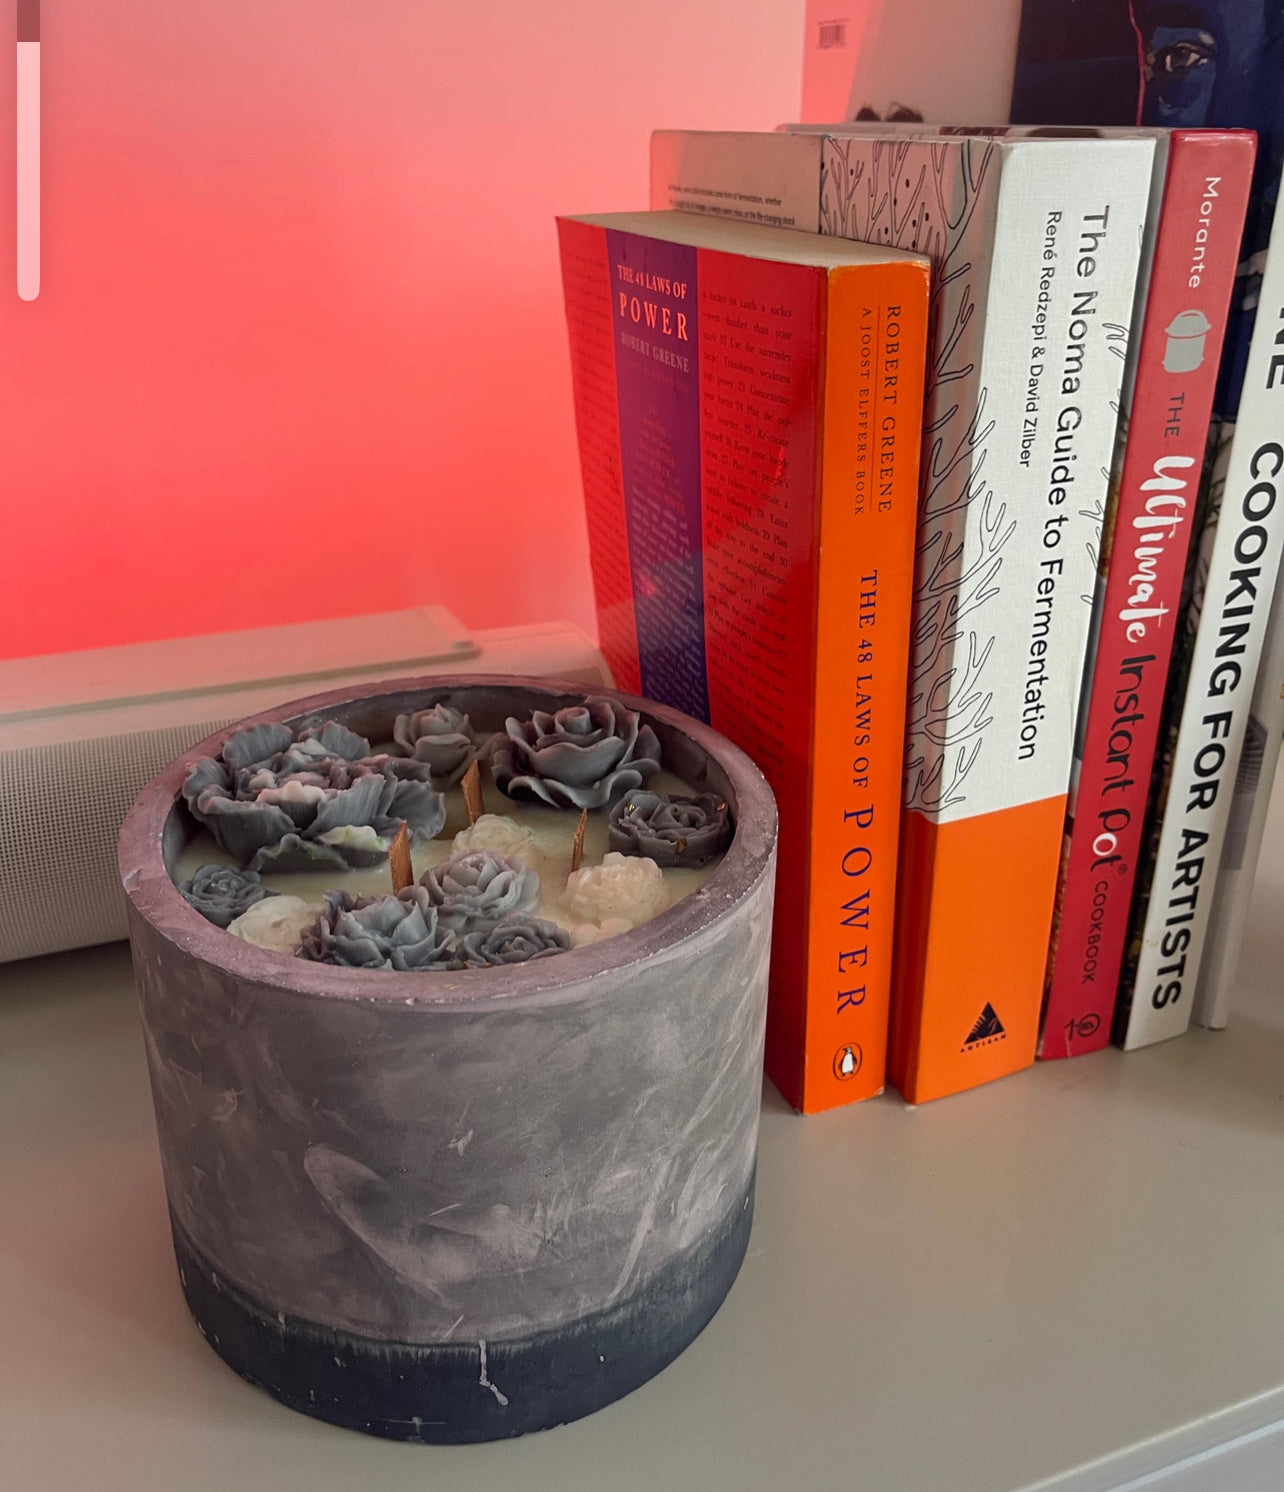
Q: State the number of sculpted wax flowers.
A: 11